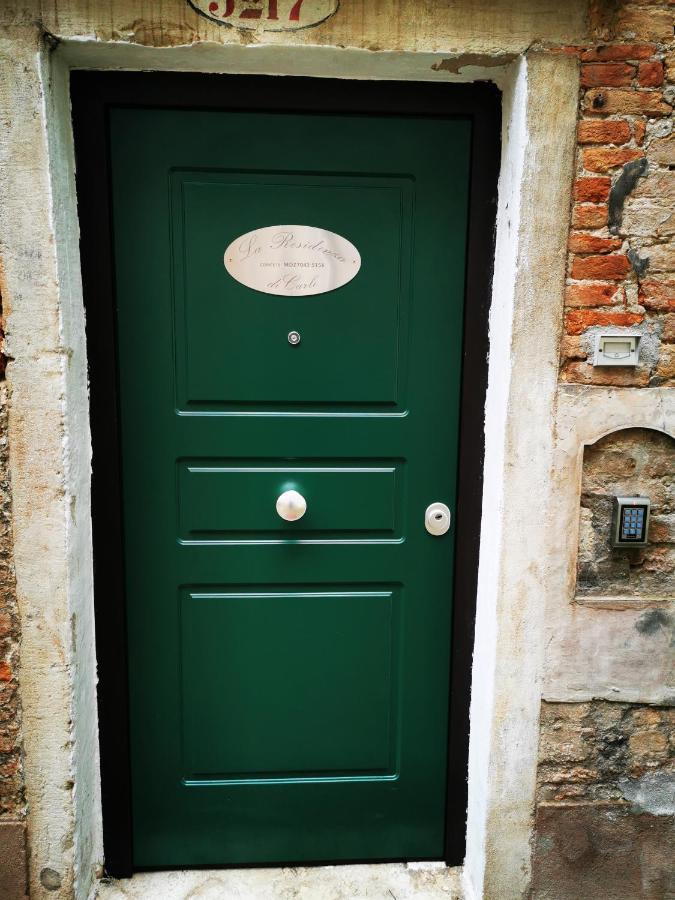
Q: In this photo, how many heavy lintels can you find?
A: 1